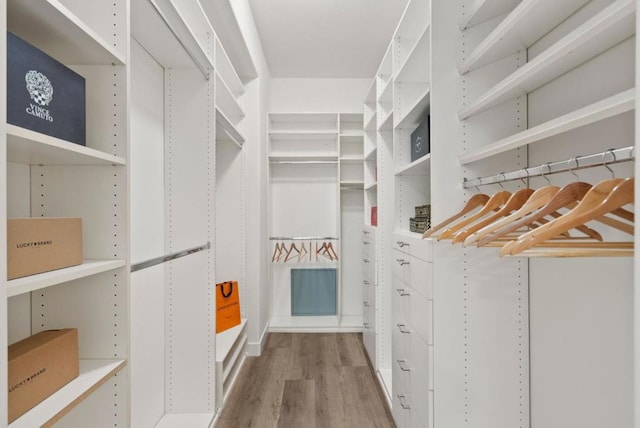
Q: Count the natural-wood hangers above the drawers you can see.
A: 7